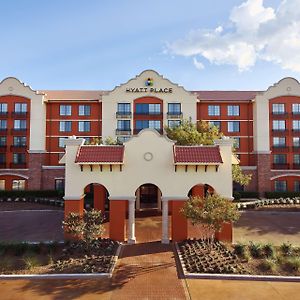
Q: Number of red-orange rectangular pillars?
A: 4